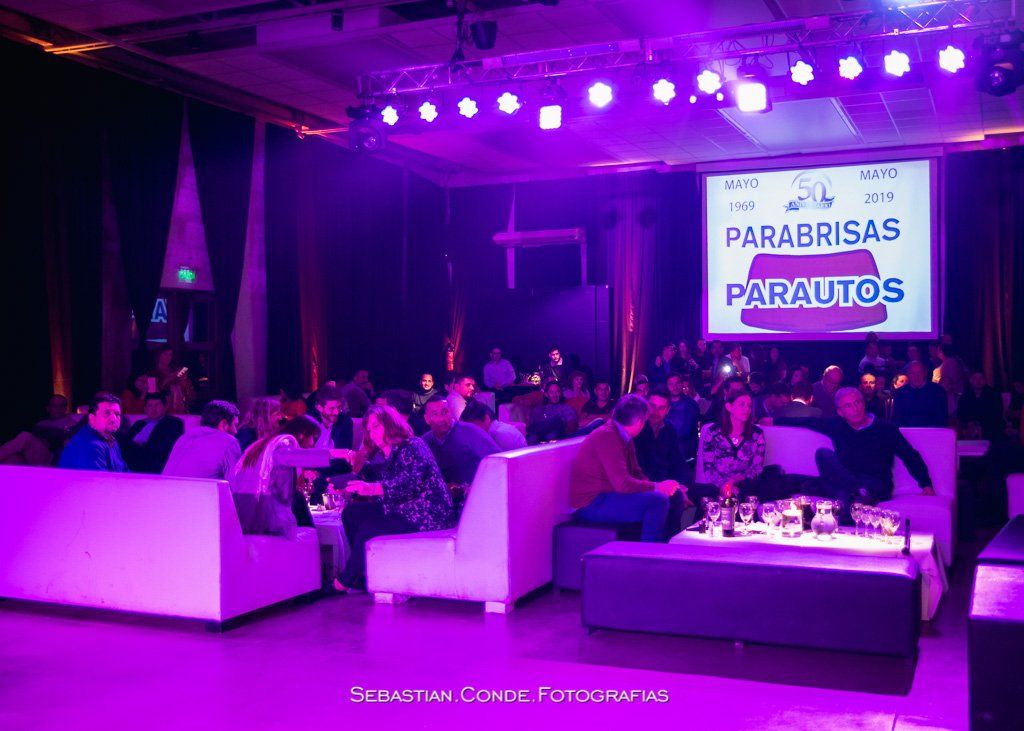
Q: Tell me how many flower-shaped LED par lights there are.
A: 11